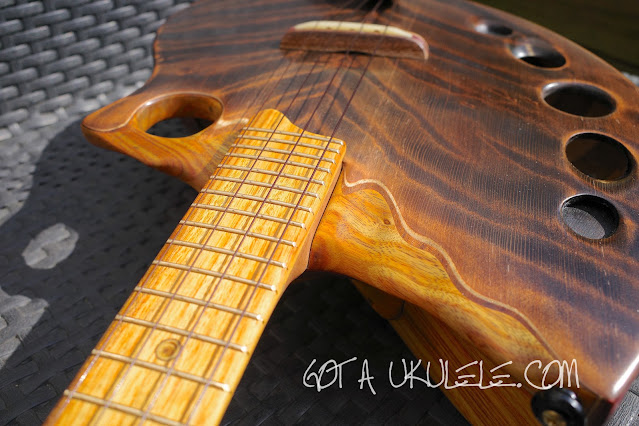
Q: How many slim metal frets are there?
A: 15